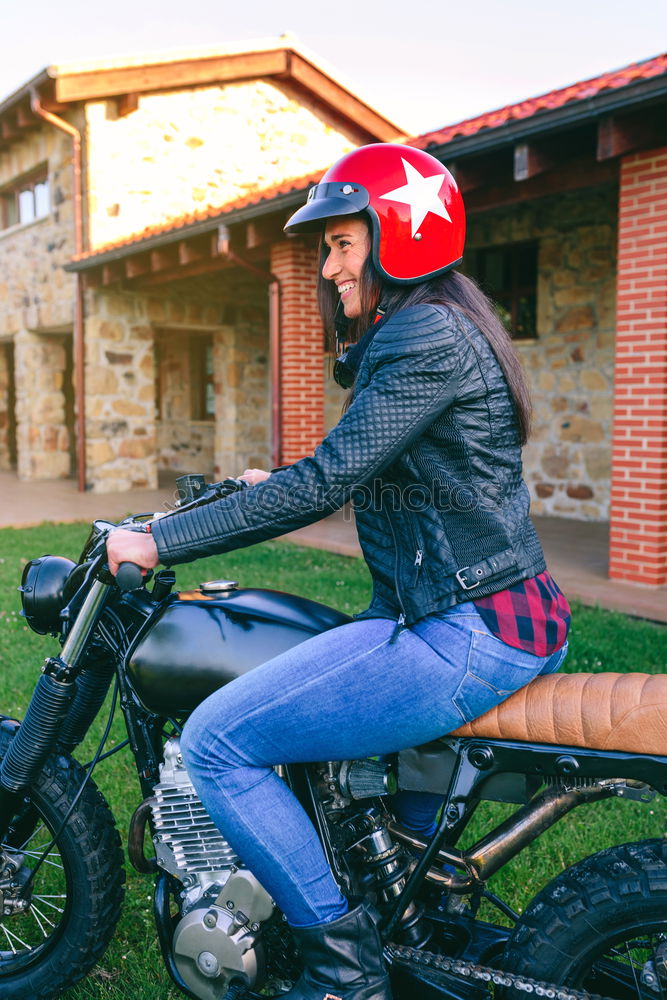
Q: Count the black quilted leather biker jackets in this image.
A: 1